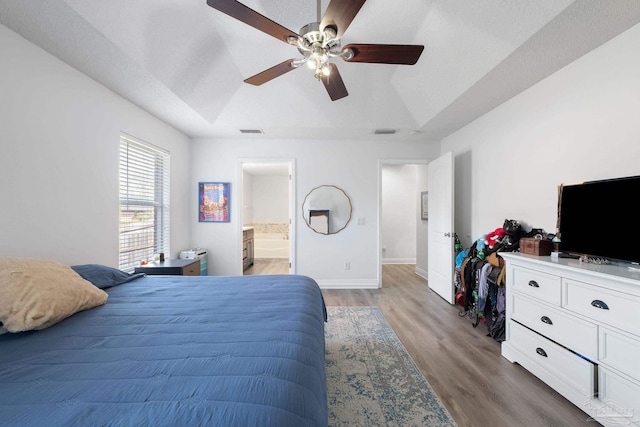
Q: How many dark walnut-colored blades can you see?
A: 5